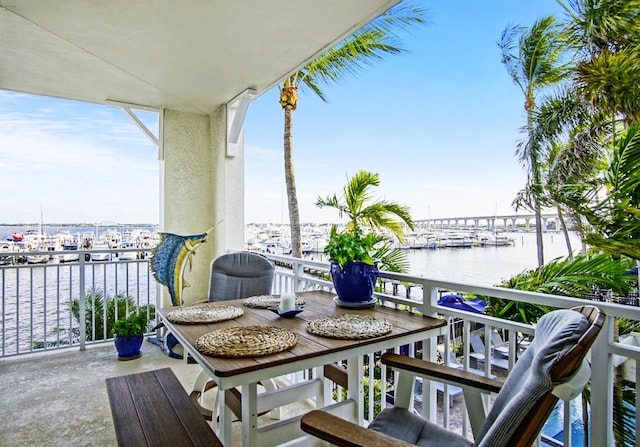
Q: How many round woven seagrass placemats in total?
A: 4